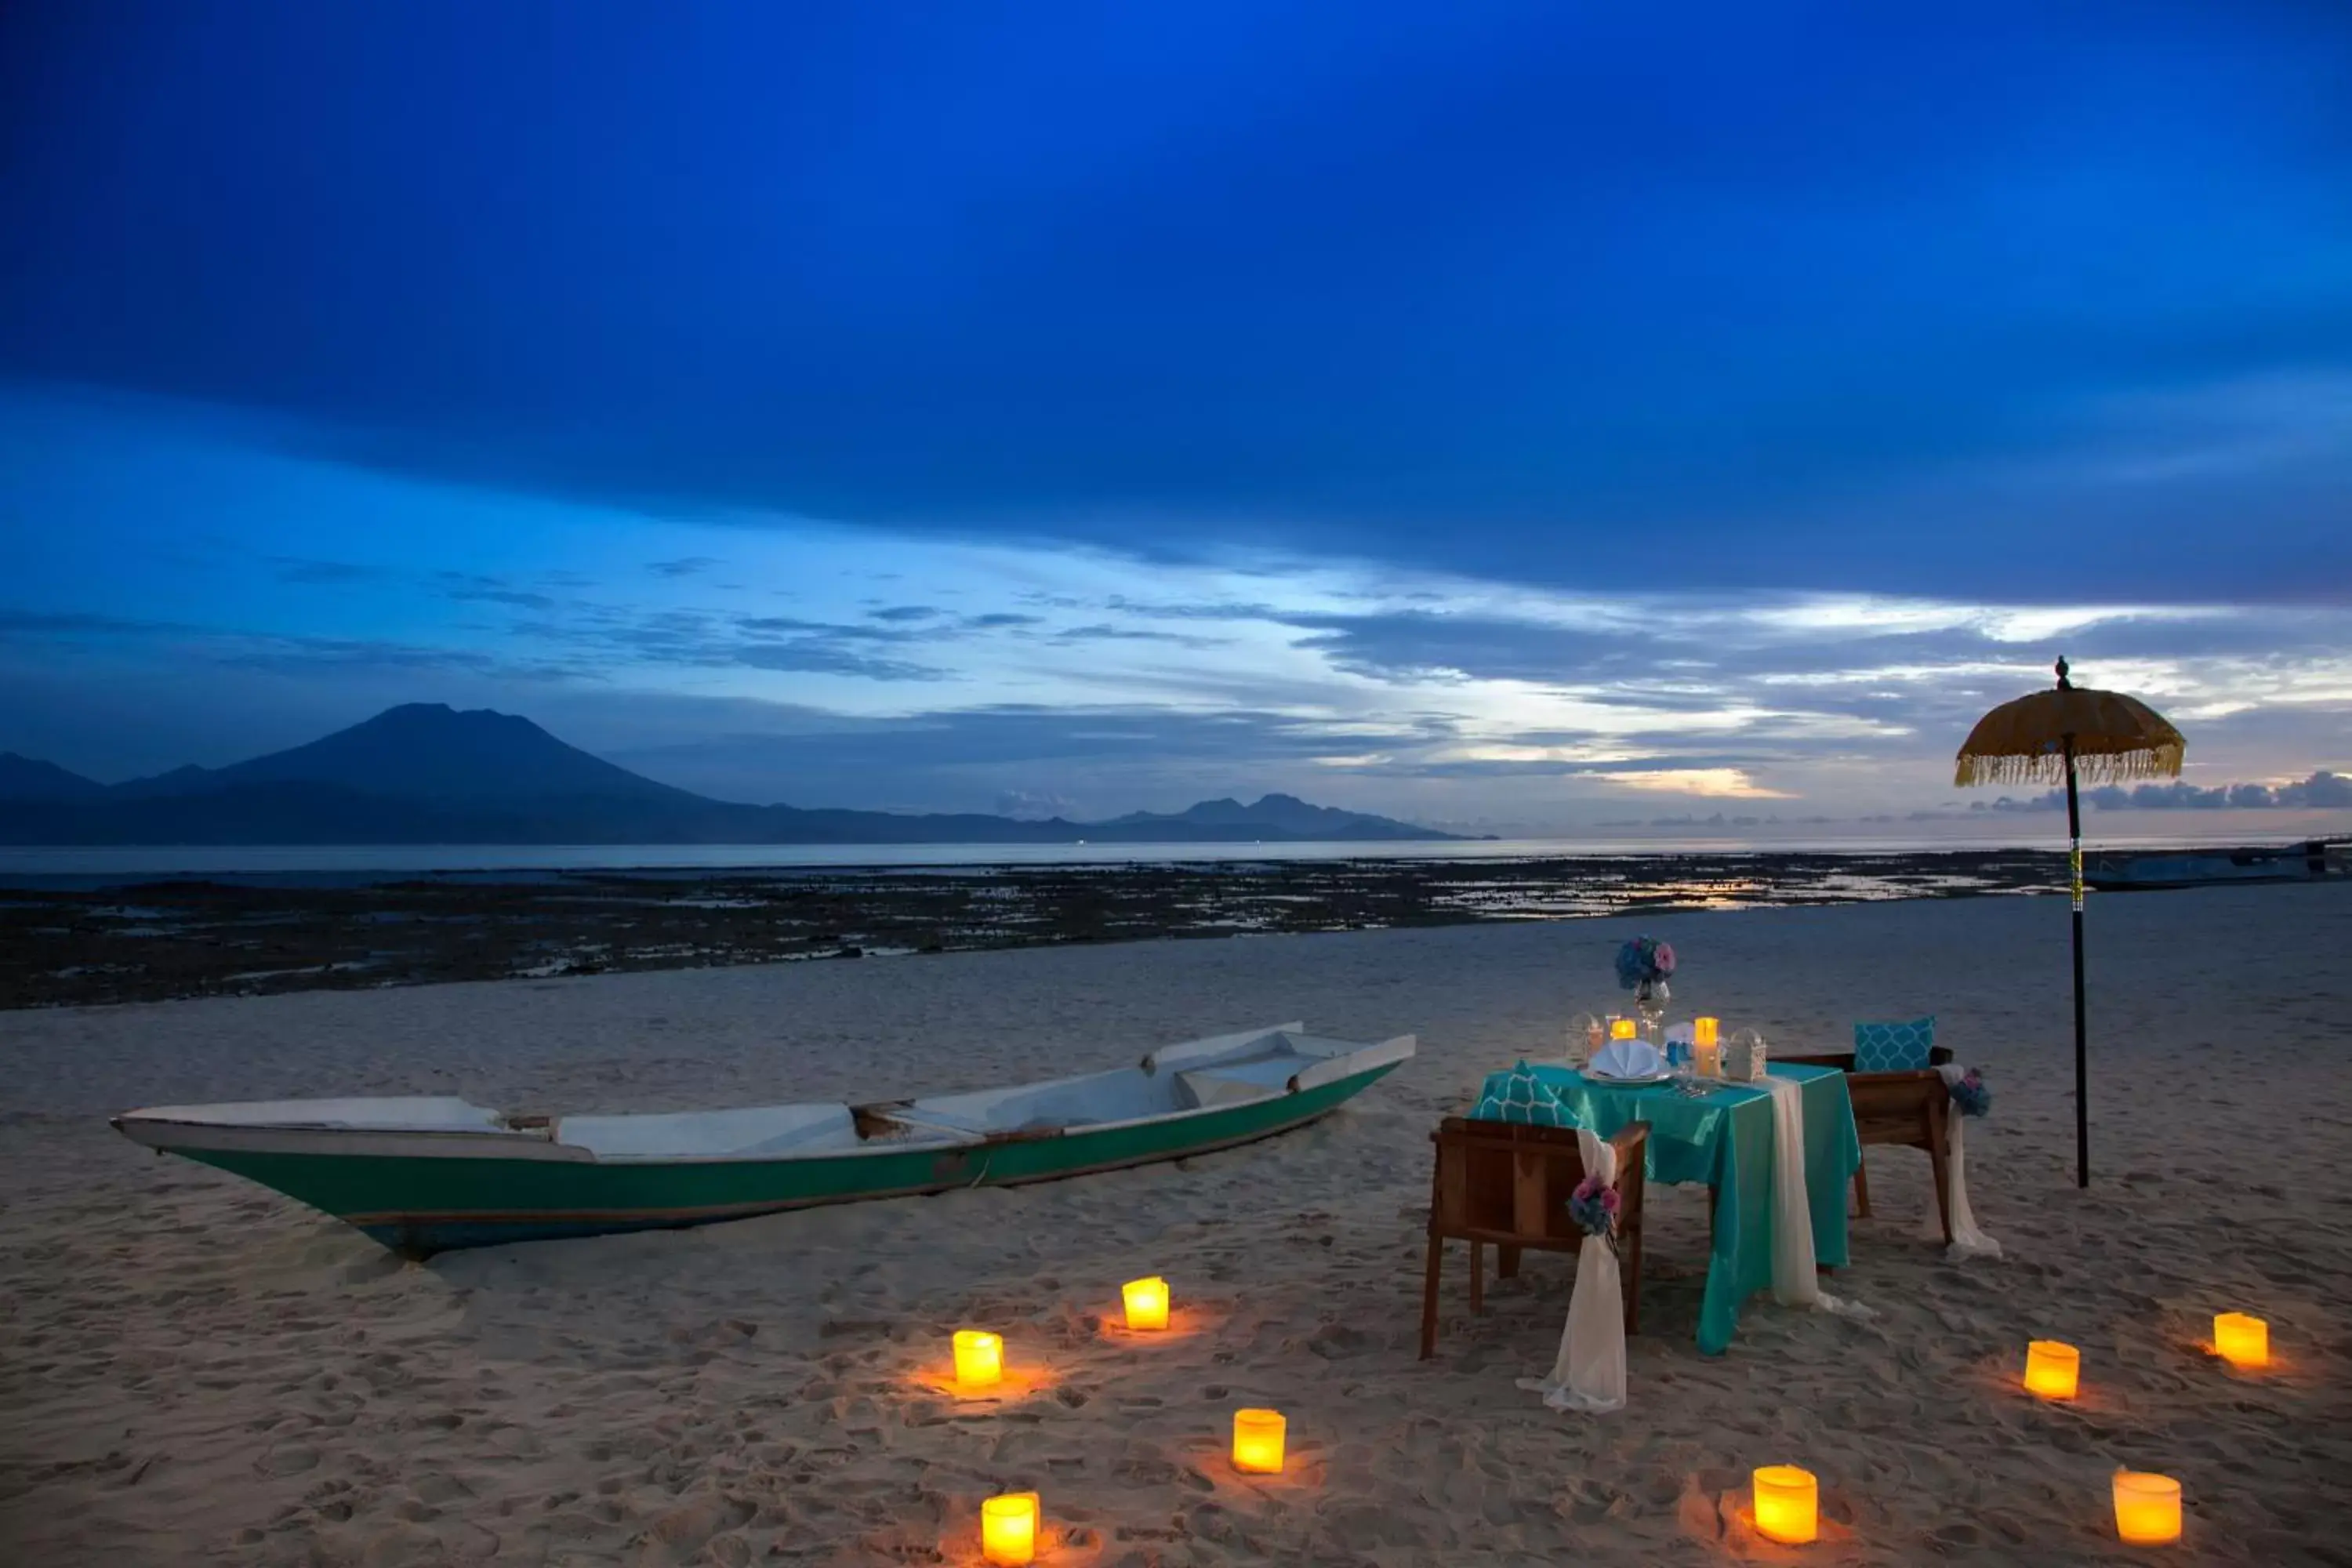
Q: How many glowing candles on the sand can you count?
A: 8